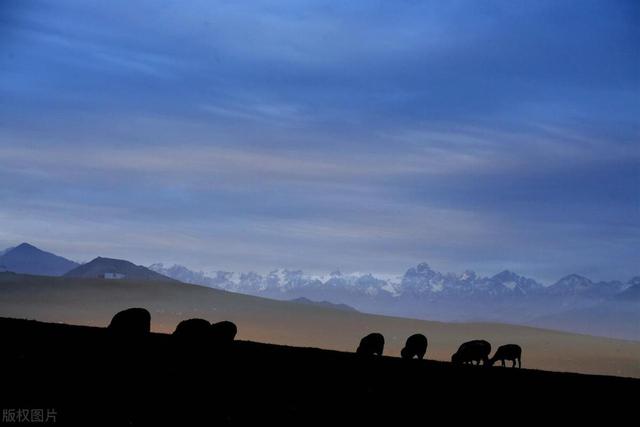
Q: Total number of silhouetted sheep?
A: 7